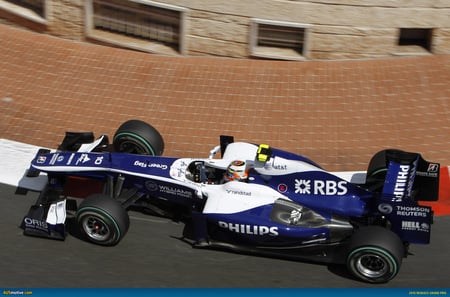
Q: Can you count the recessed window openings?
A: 4